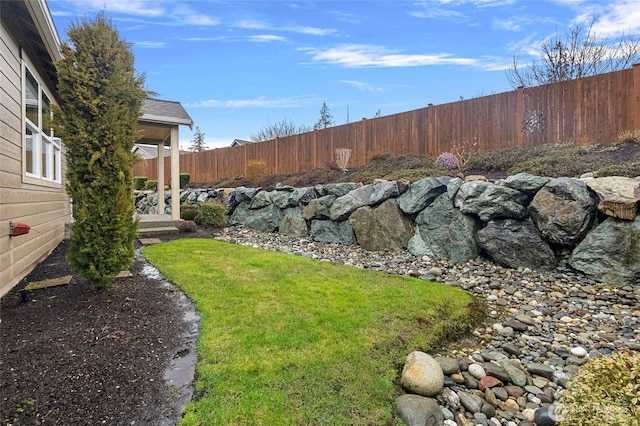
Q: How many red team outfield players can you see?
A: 0